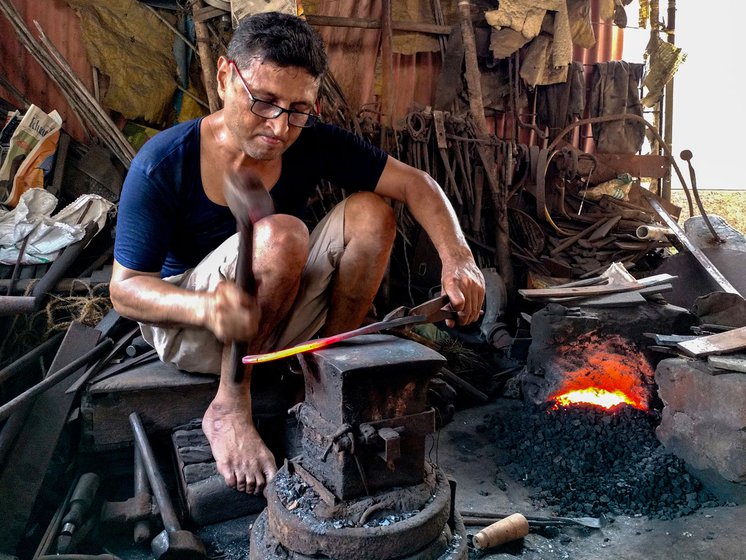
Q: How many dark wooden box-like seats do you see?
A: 1